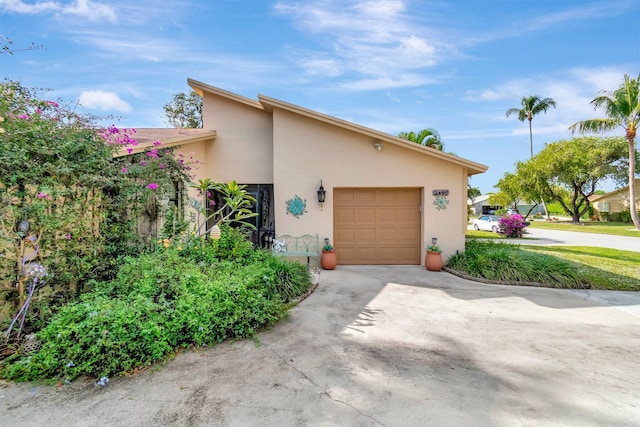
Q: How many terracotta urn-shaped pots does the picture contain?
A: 2